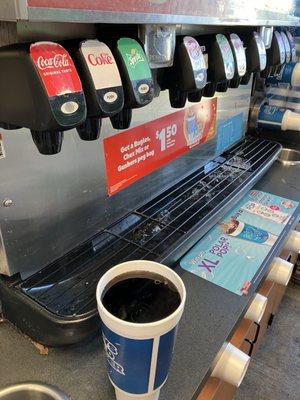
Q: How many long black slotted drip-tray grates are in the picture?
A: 1